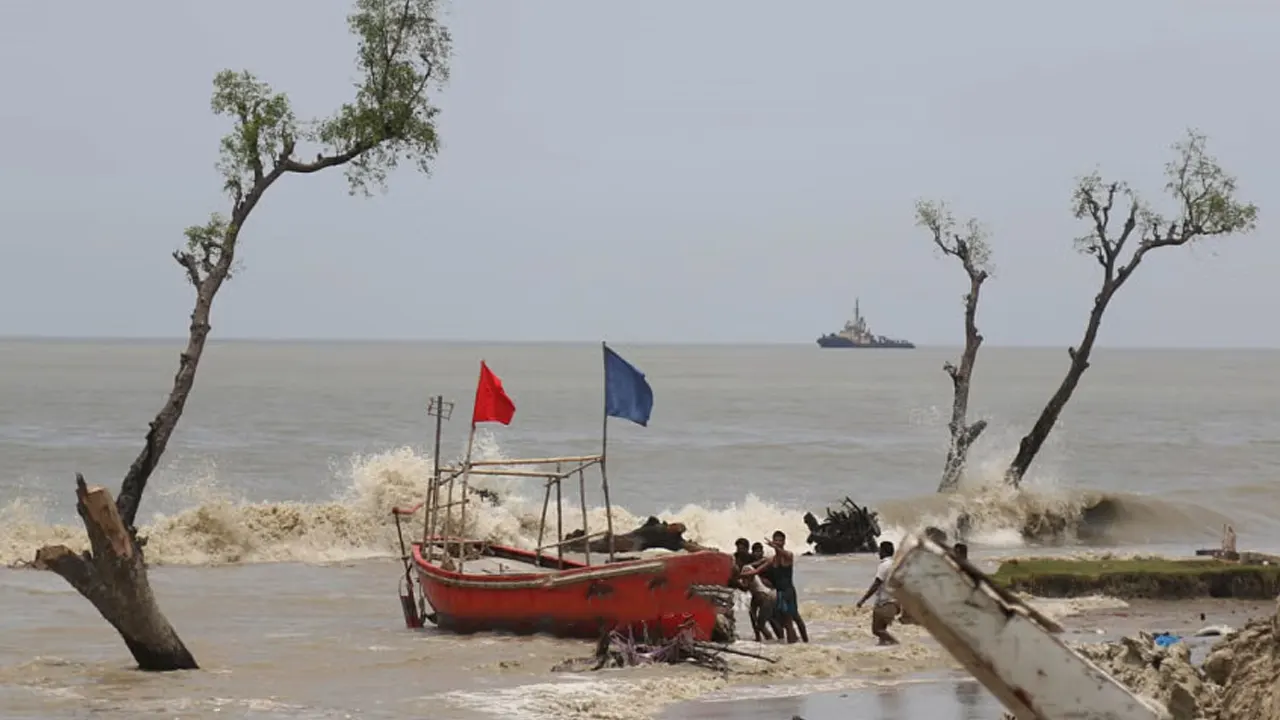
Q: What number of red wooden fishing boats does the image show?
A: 1